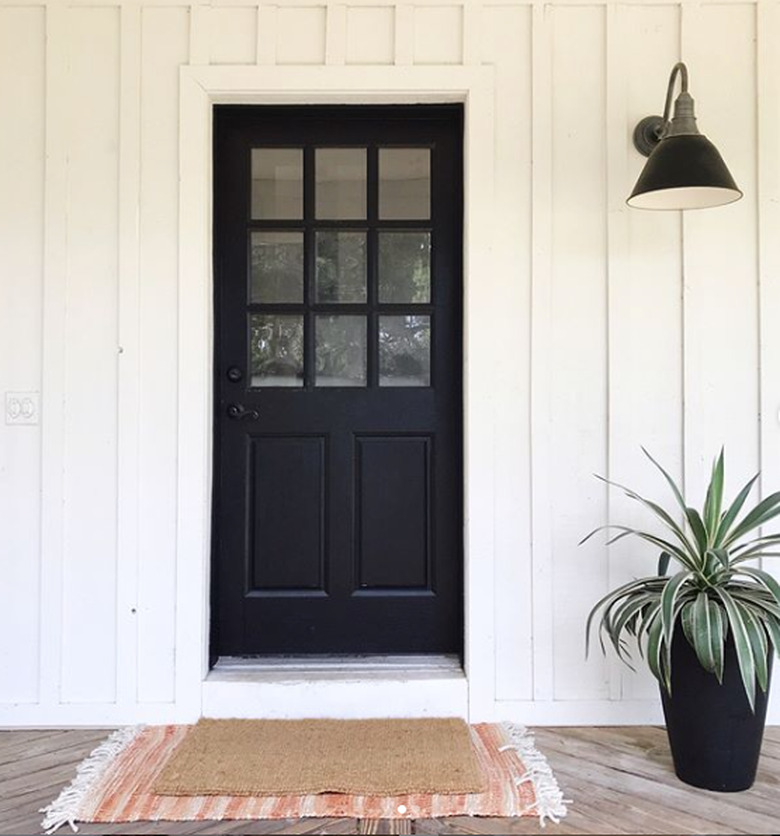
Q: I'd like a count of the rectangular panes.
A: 9